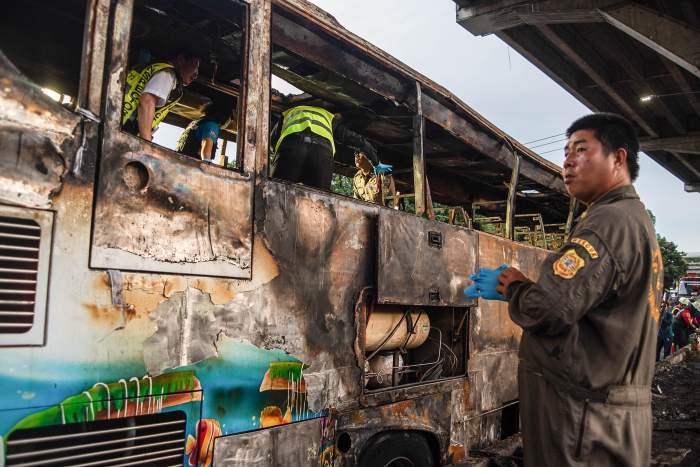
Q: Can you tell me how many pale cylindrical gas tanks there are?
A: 1